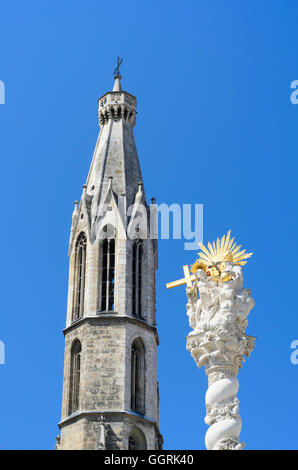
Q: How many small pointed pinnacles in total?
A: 5